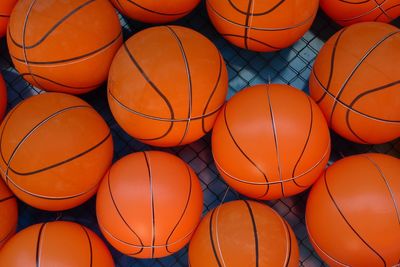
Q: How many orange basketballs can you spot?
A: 15